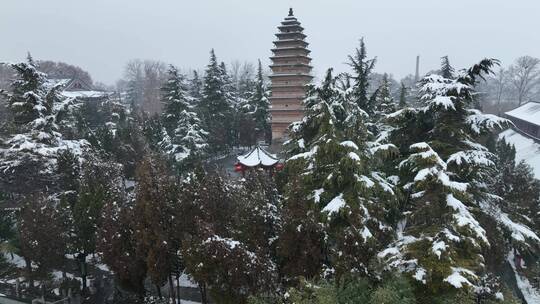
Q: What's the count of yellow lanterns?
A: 0